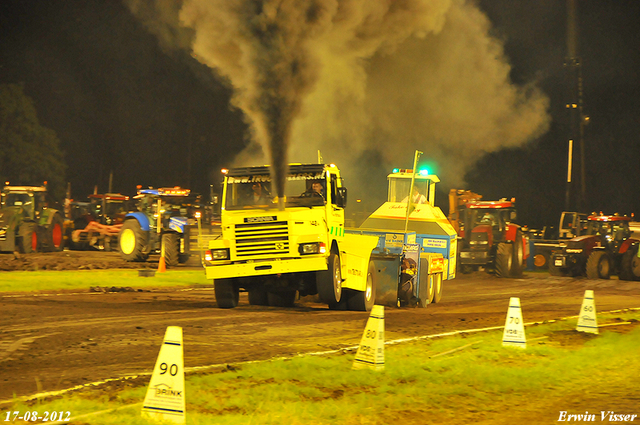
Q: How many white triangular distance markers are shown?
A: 4